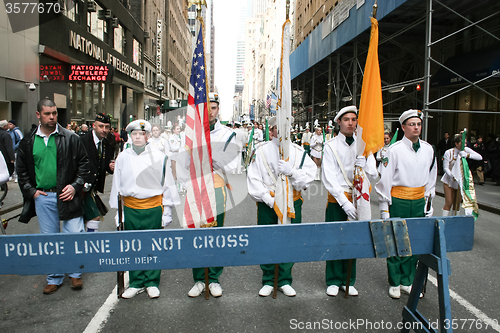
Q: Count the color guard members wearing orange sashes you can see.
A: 5